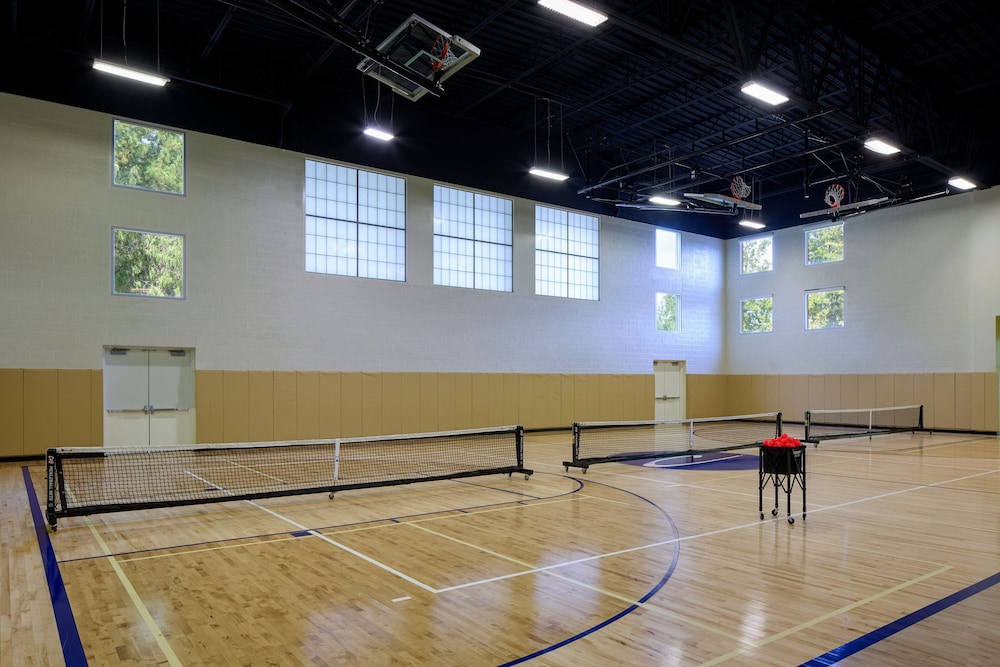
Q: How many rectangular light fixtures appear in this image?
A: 9